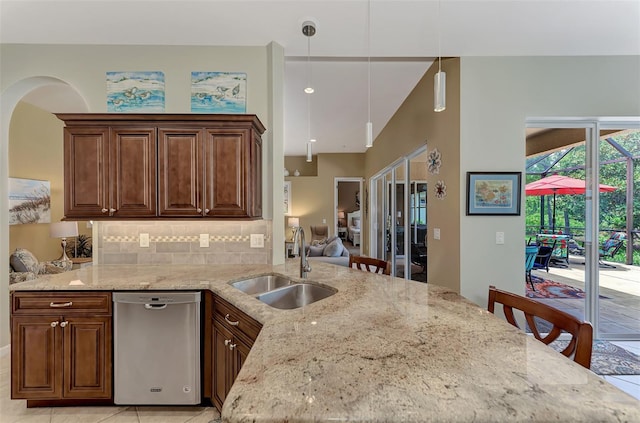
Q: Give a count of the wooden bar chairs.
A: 2